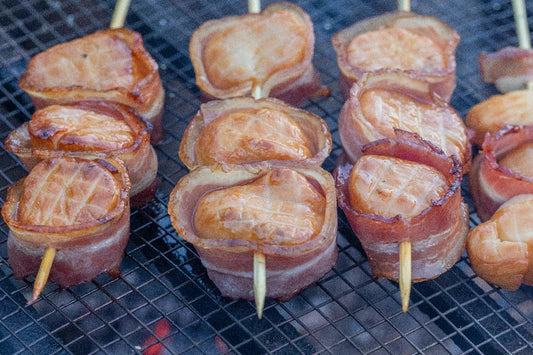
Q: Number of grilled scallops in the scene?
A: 12